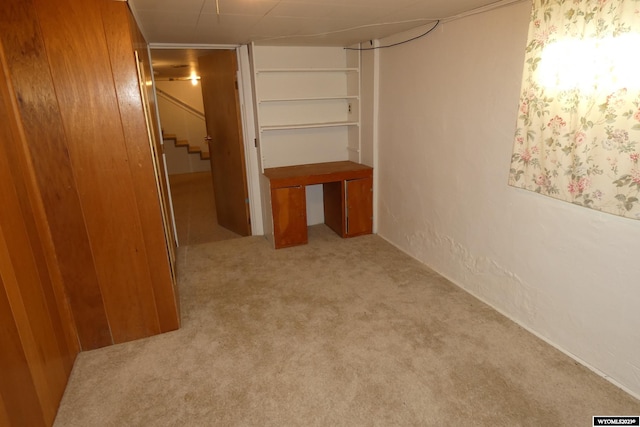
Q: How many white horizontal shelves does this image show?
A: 3